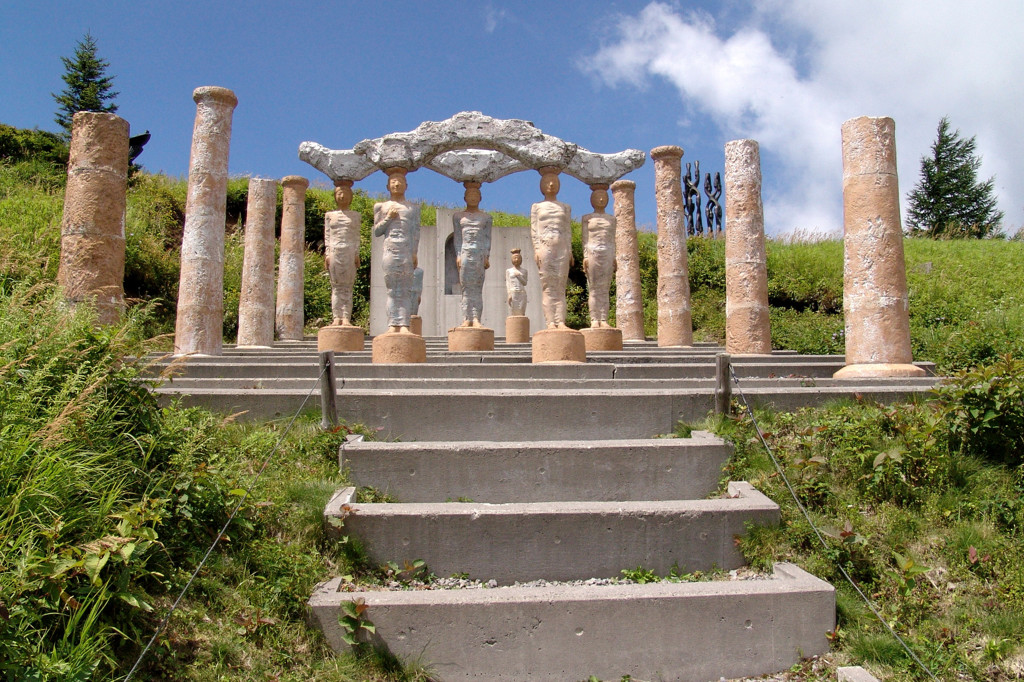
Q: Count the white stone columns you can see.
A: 8